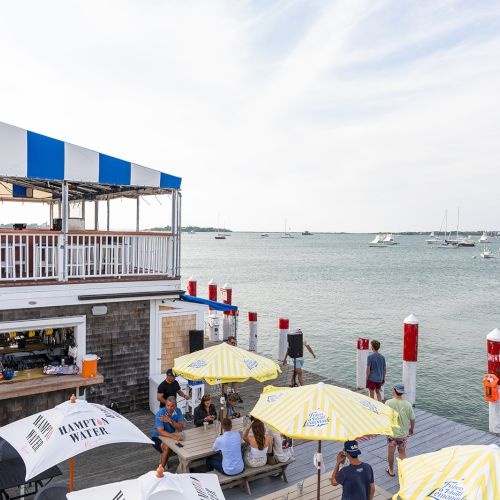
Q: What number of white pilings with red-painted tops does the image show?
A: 8